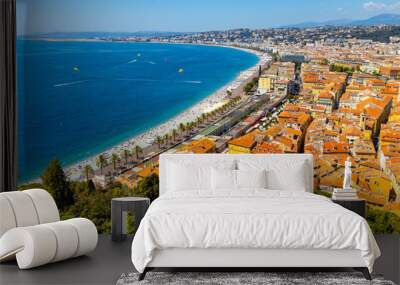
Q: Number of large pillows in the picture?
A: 2